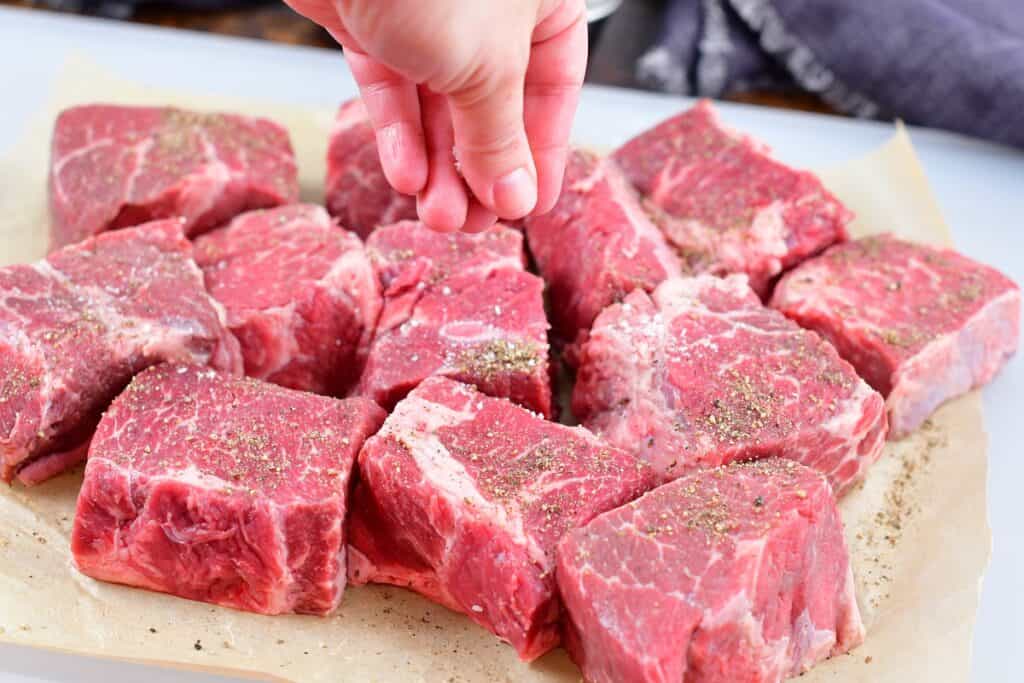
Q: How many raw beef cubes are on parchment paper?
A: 12